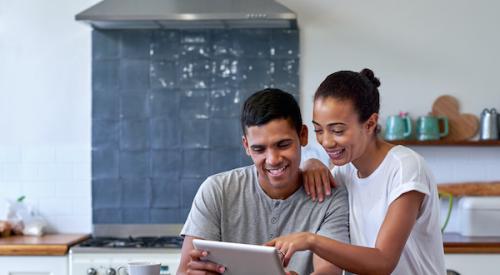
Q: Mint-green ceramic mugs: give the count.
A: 2